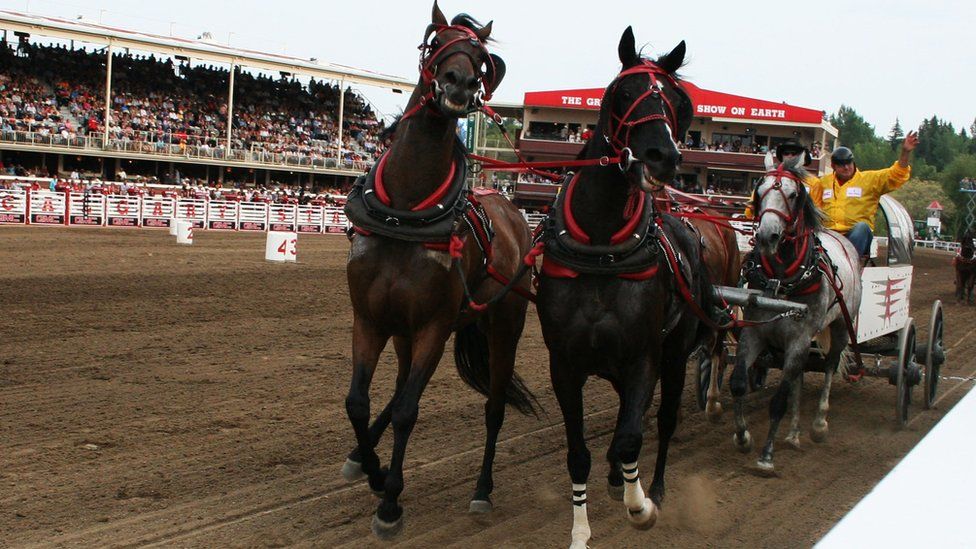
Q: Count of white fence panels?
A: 11